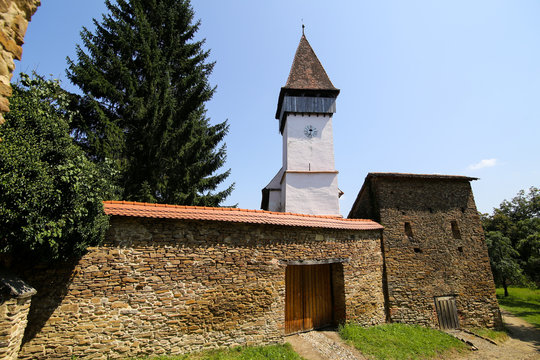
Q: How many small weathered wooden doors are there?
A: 1